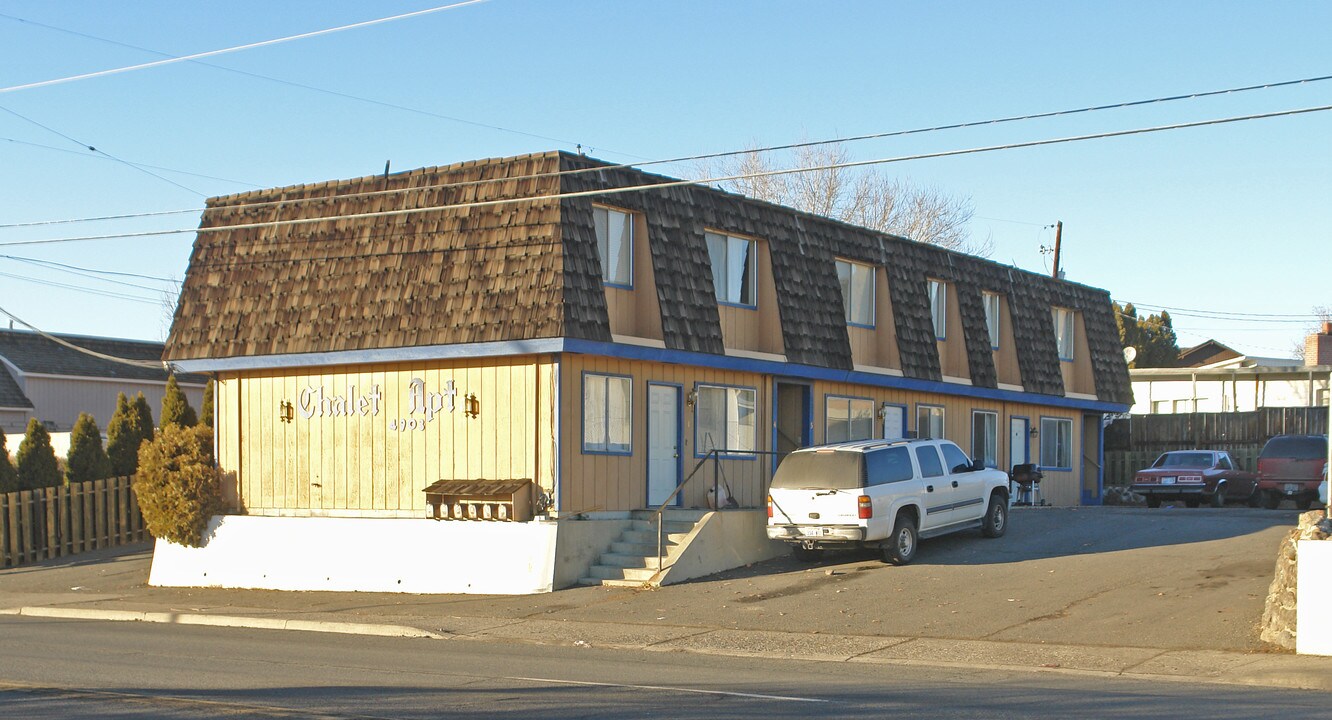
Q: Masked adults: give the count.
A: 0